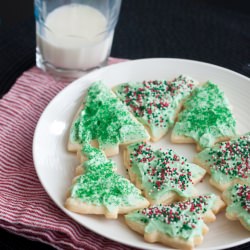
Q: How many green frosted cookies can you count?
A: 8